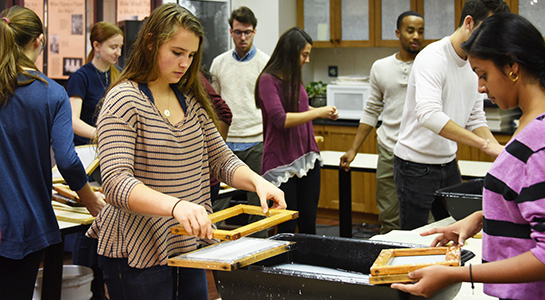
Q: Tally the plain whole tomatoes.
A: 0